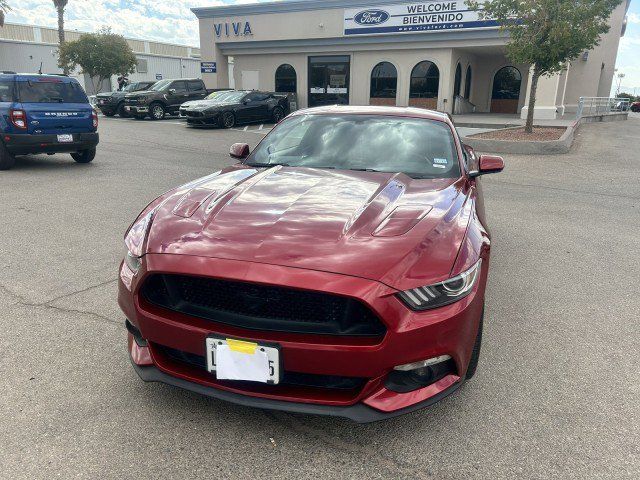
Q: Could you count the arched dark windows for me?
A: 6